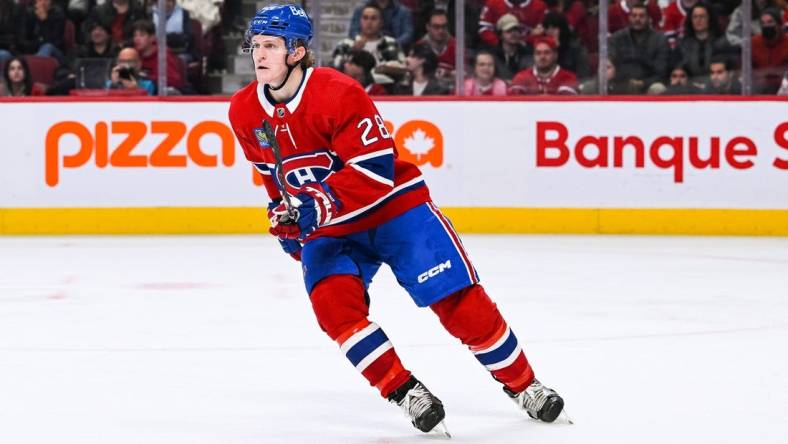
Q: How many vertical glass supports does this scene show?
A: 5